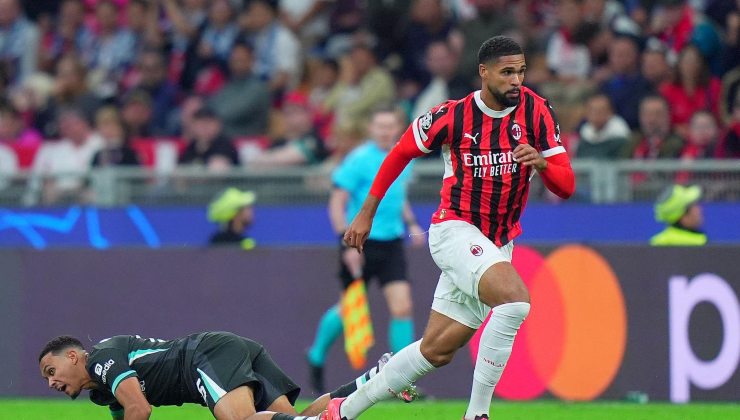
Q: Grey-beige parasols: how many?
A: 0